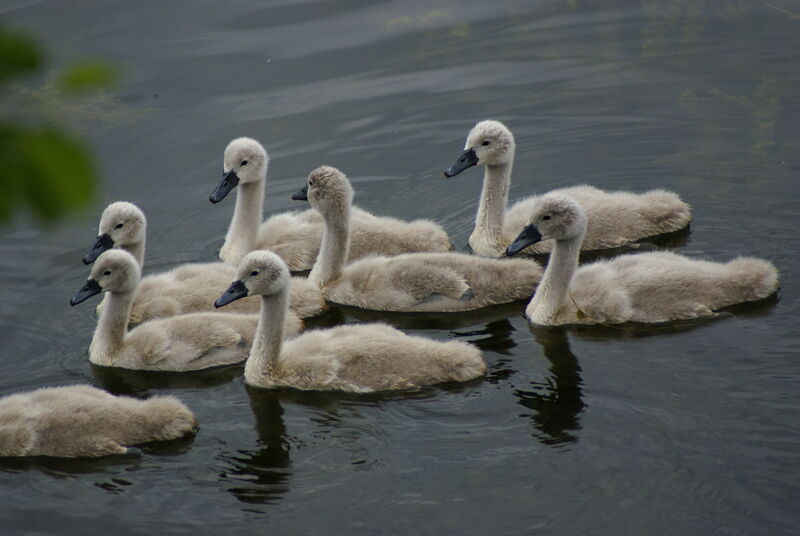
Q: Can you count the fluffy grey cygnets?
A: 8